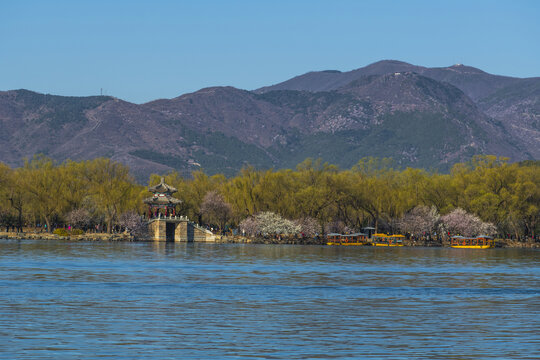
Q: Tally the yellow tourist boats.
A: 3